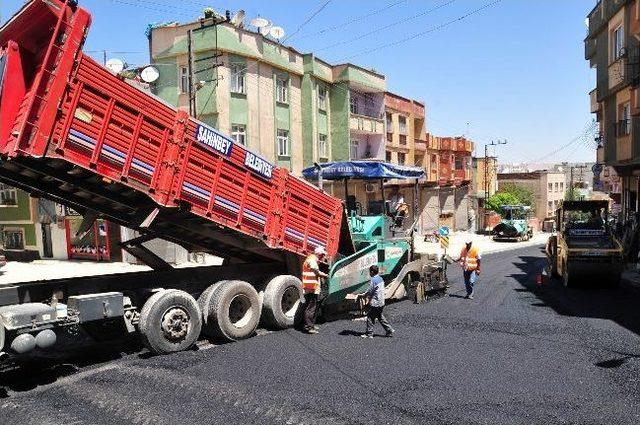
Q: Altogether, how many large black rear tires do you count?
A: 3